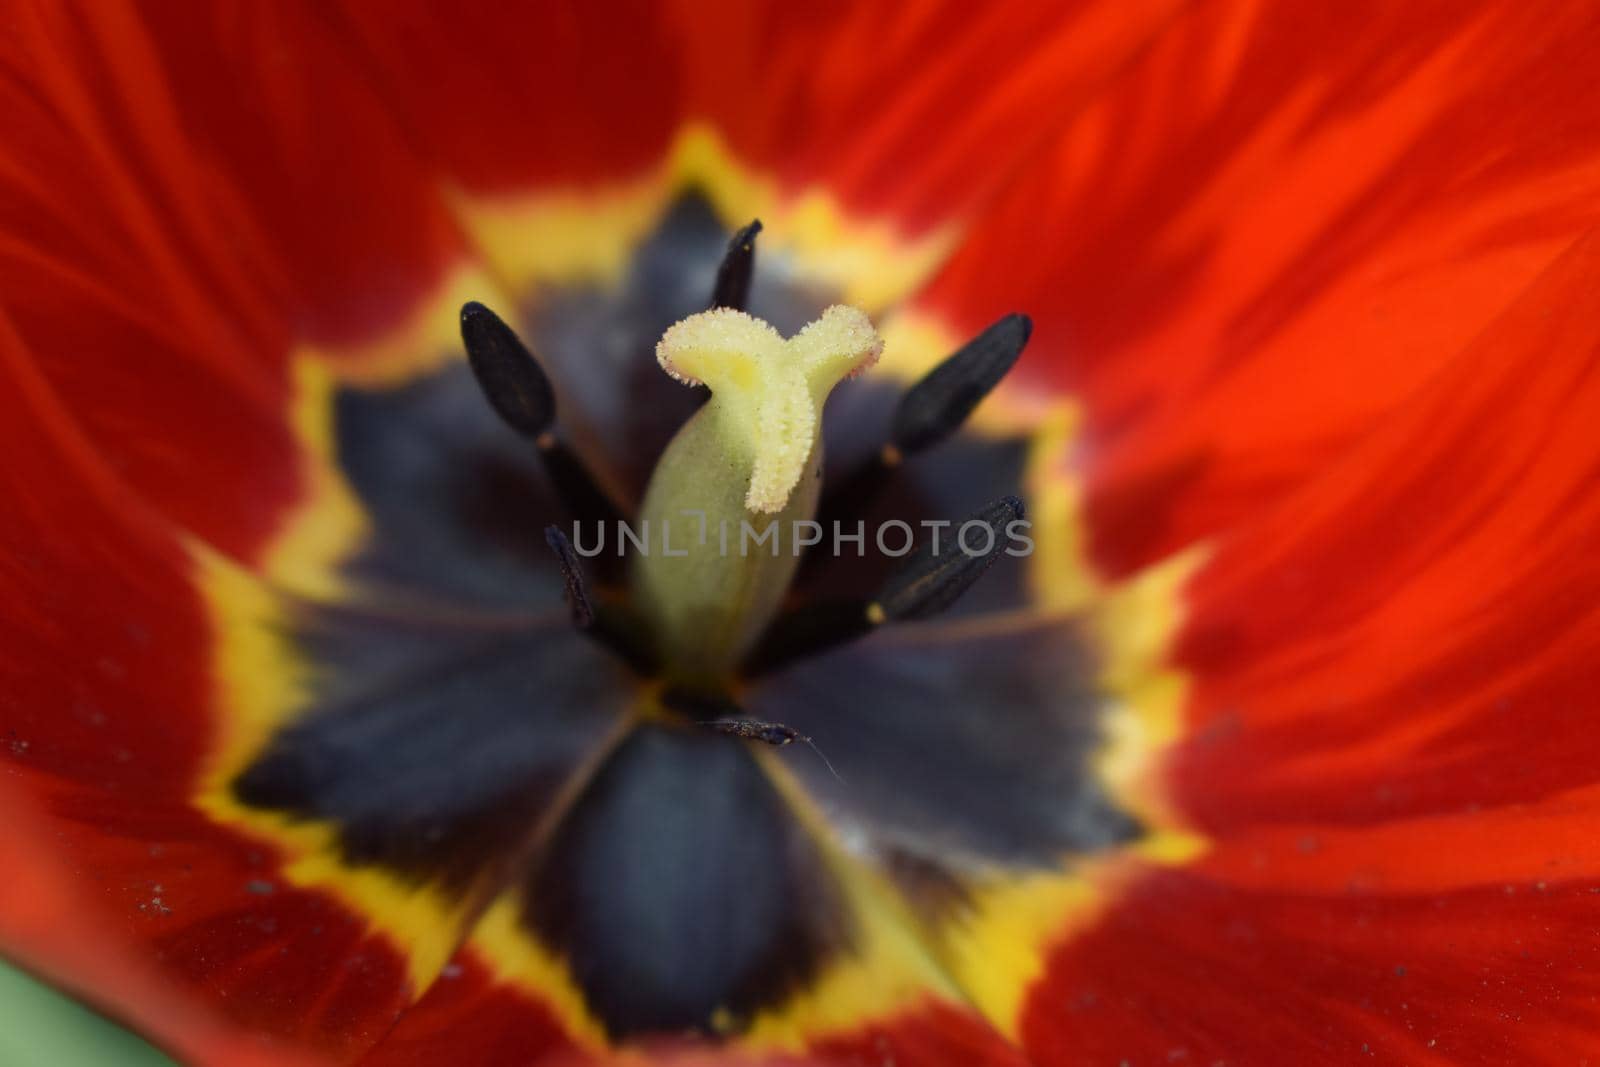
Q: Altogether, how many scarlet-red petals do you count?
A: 6